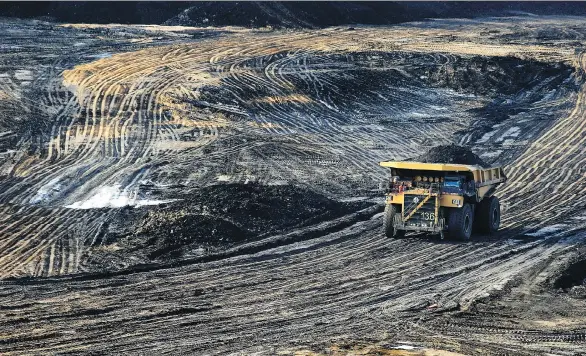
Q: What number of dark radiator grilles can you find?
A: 1